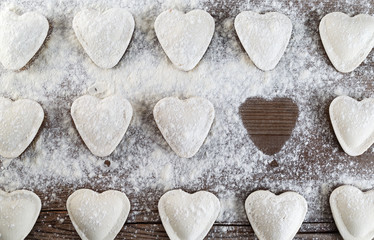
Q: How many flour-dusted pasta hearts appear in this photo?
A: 14